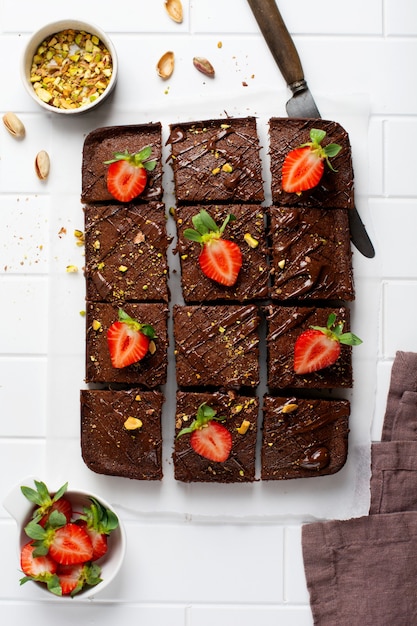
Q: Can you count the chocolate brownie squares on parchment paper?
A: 12